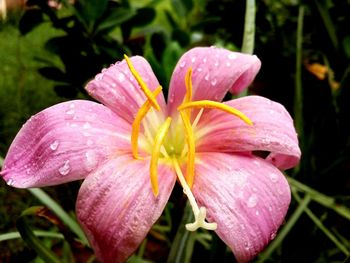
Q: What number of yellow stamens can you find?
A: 6